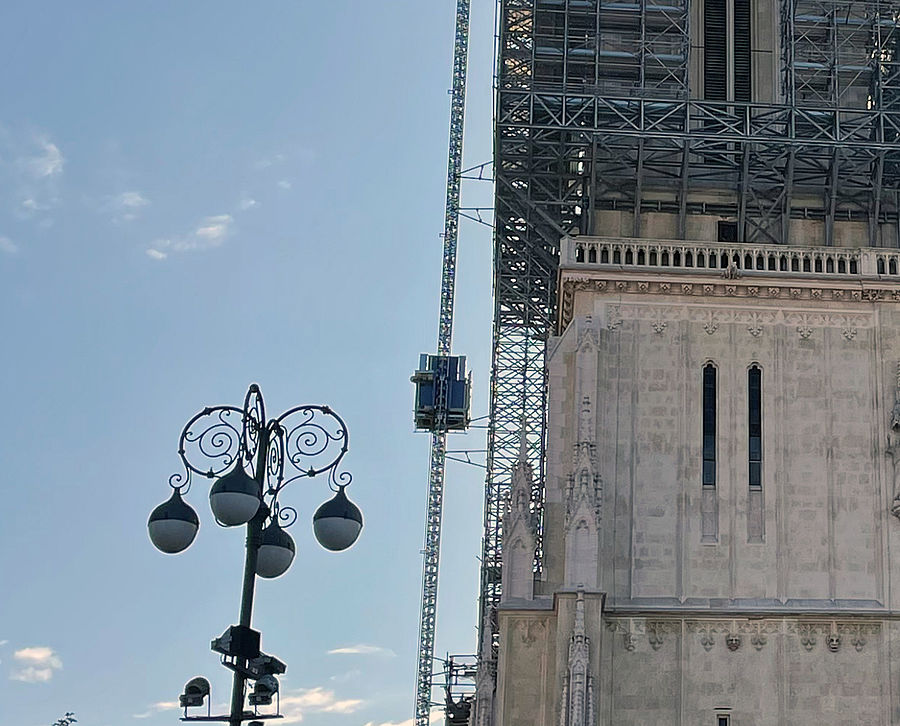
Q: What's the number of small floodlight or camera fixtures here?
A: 4